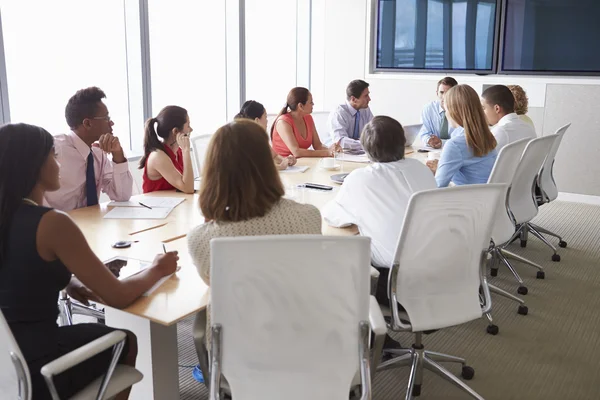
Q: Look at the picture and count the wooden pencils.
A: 2